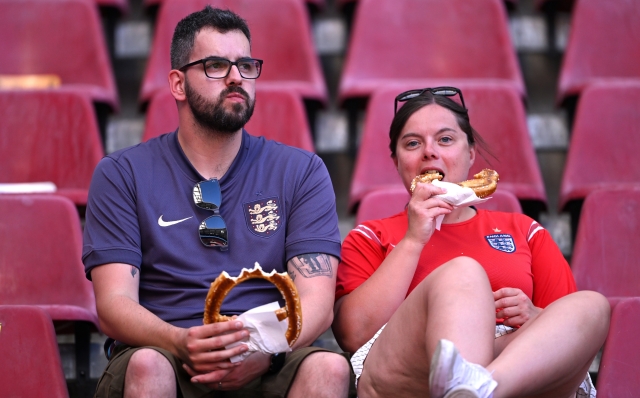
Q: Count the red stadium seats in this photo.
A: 13